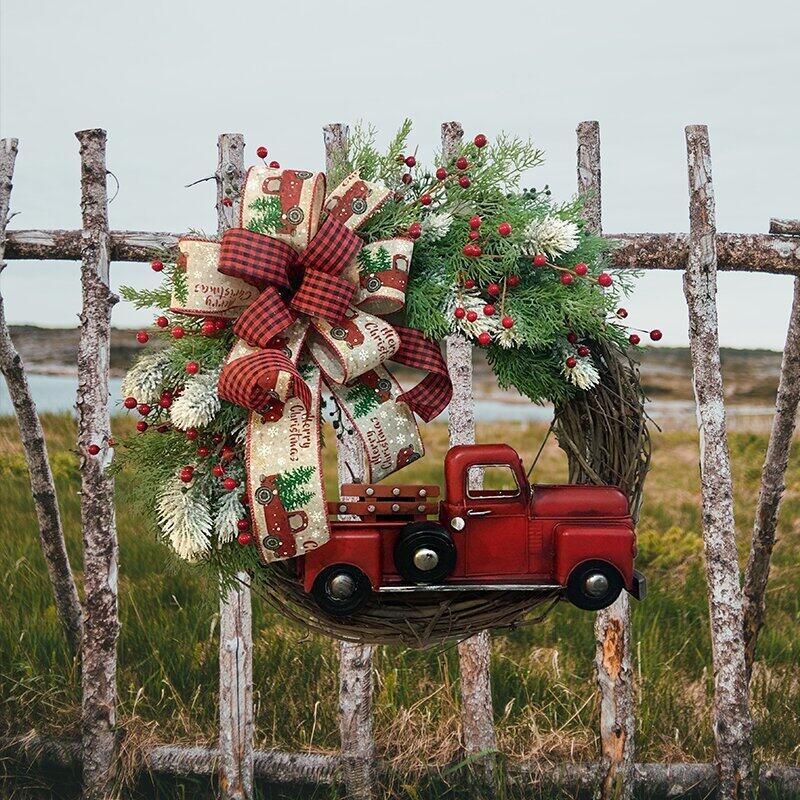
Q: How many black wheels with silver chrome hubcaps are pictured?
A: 3